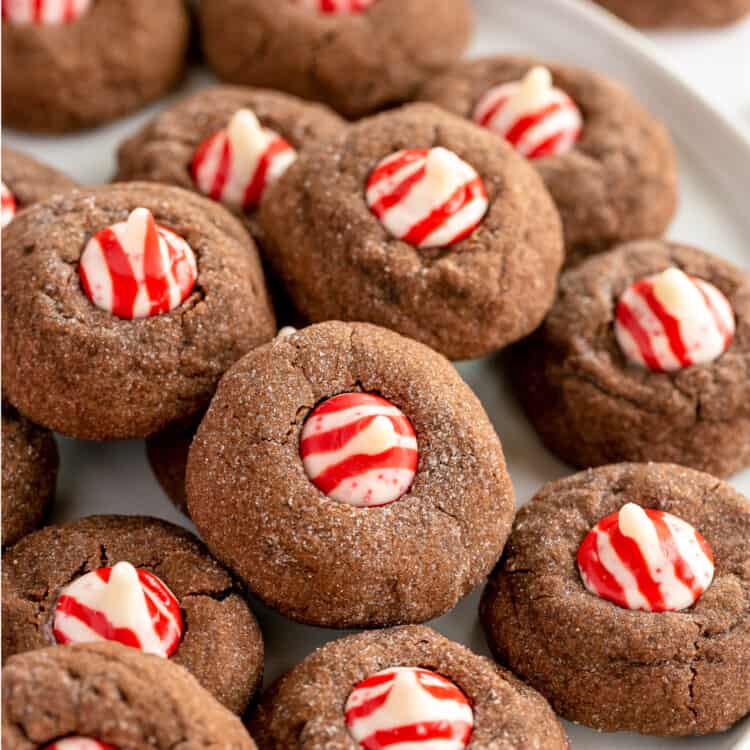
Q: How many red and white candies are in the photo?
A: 13